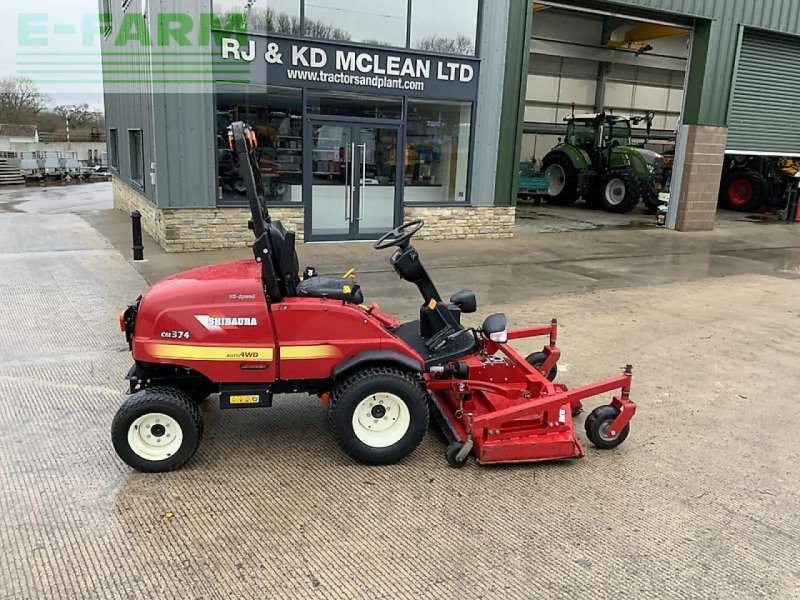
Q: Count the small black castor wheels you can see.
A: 3